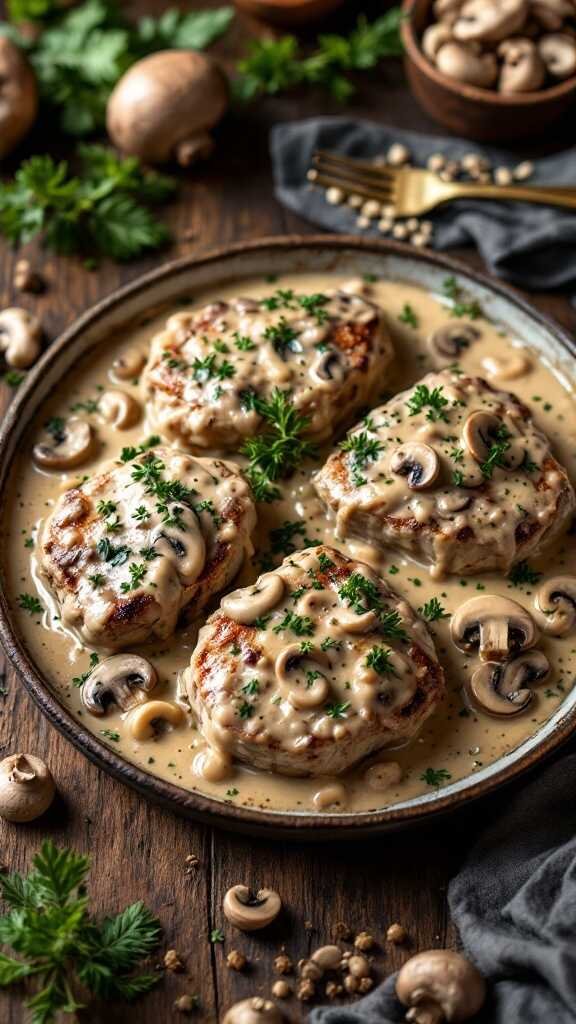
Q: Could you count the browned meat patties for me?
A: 4